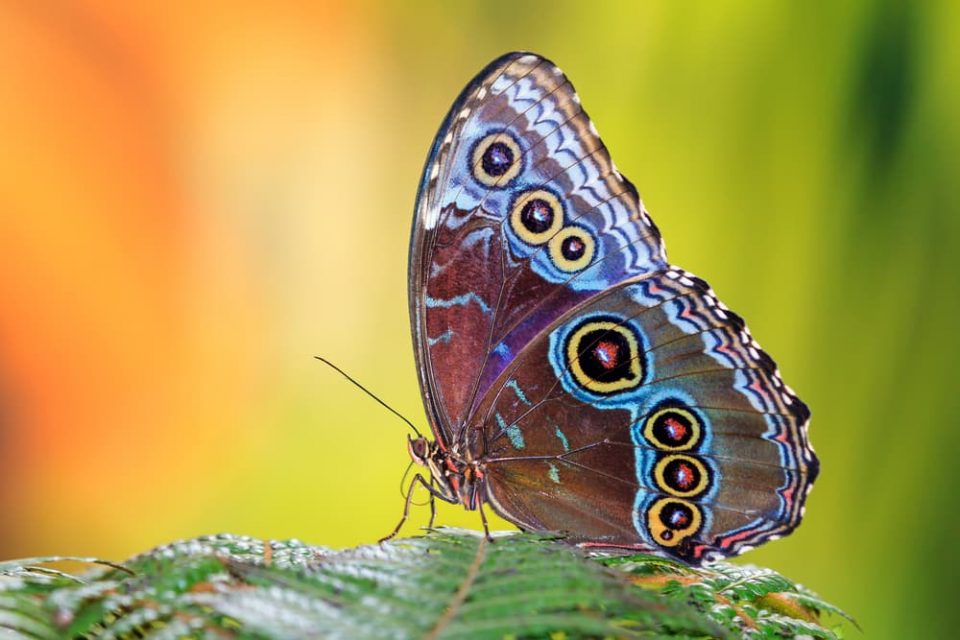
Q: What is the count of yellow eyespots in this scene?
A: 7